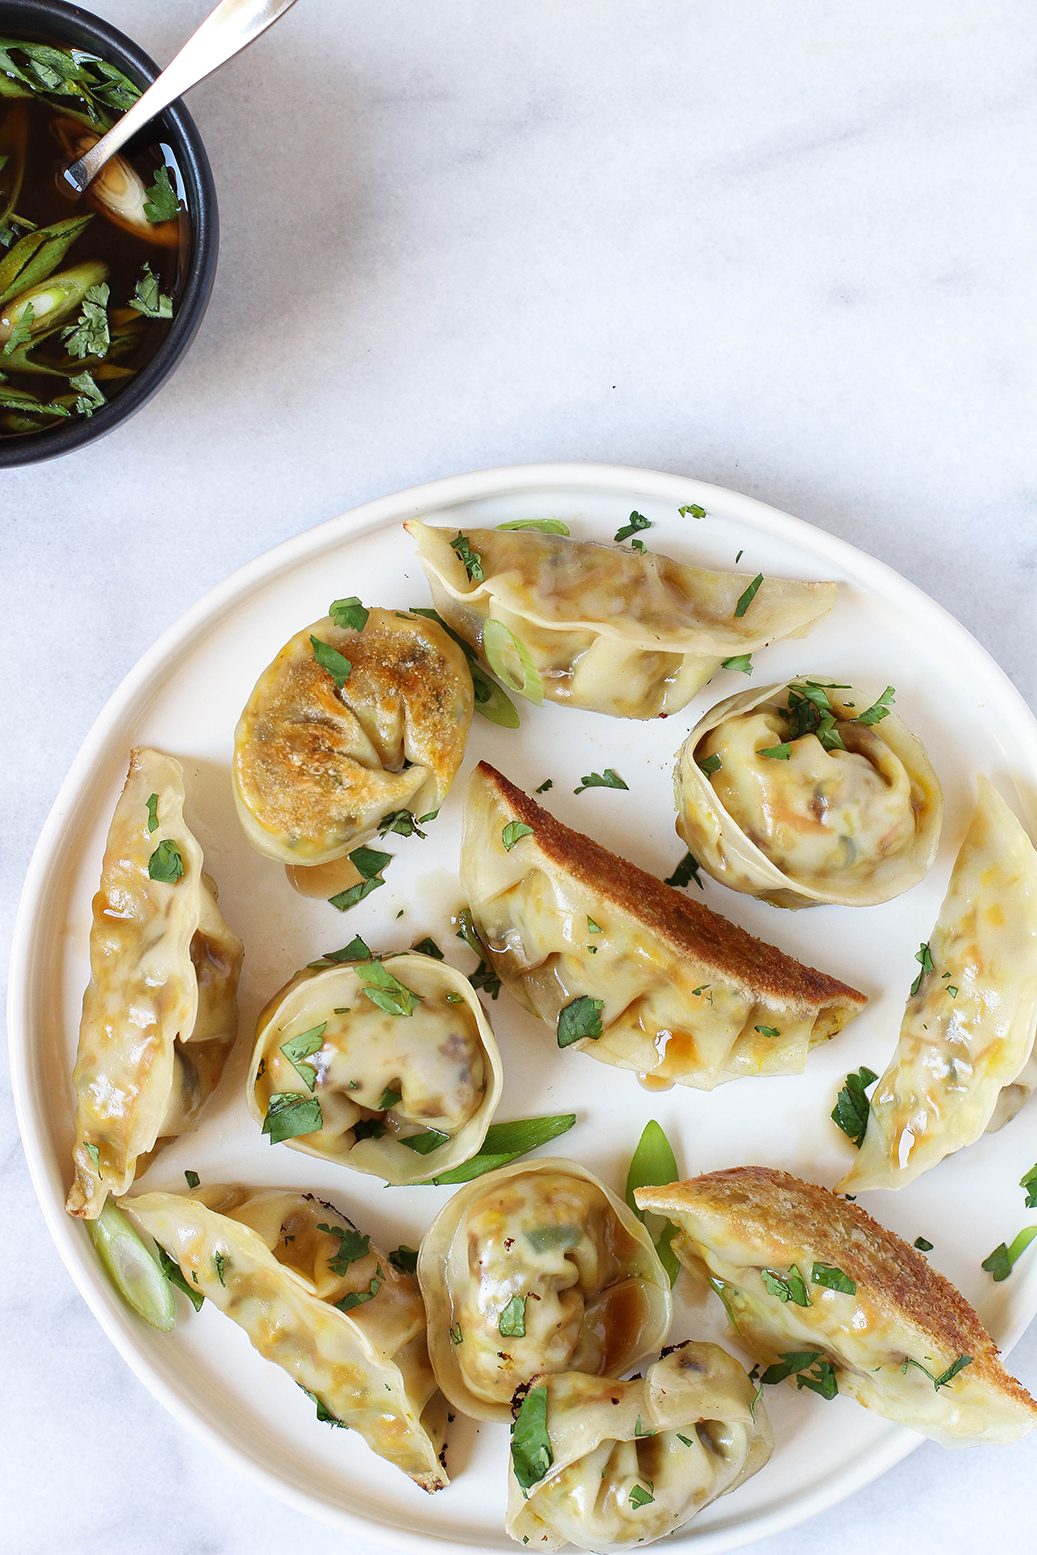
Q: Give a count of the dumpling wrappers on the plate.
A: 11